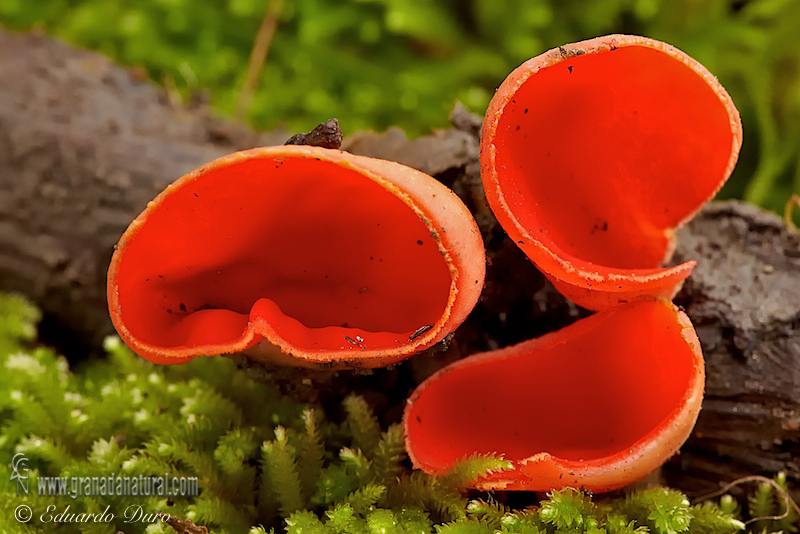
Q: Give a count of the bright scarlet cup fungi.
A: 3